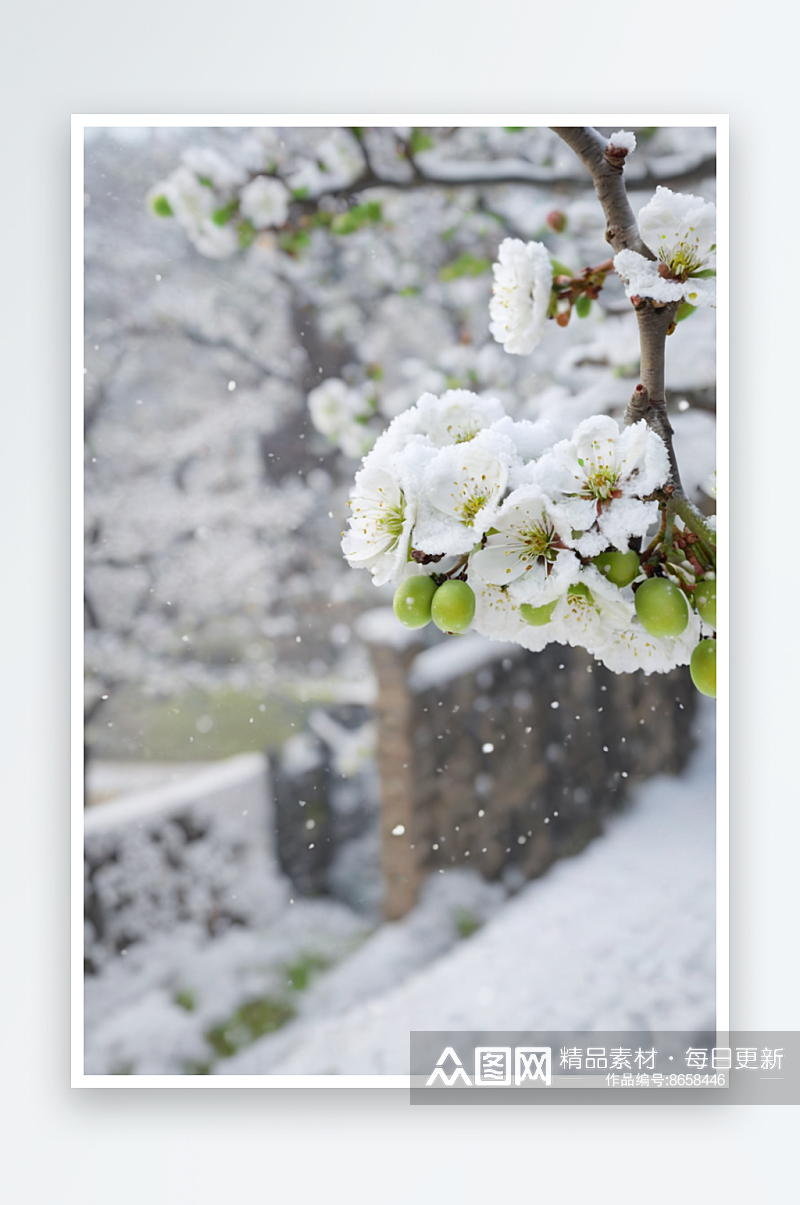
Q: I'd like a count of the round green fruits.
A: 7